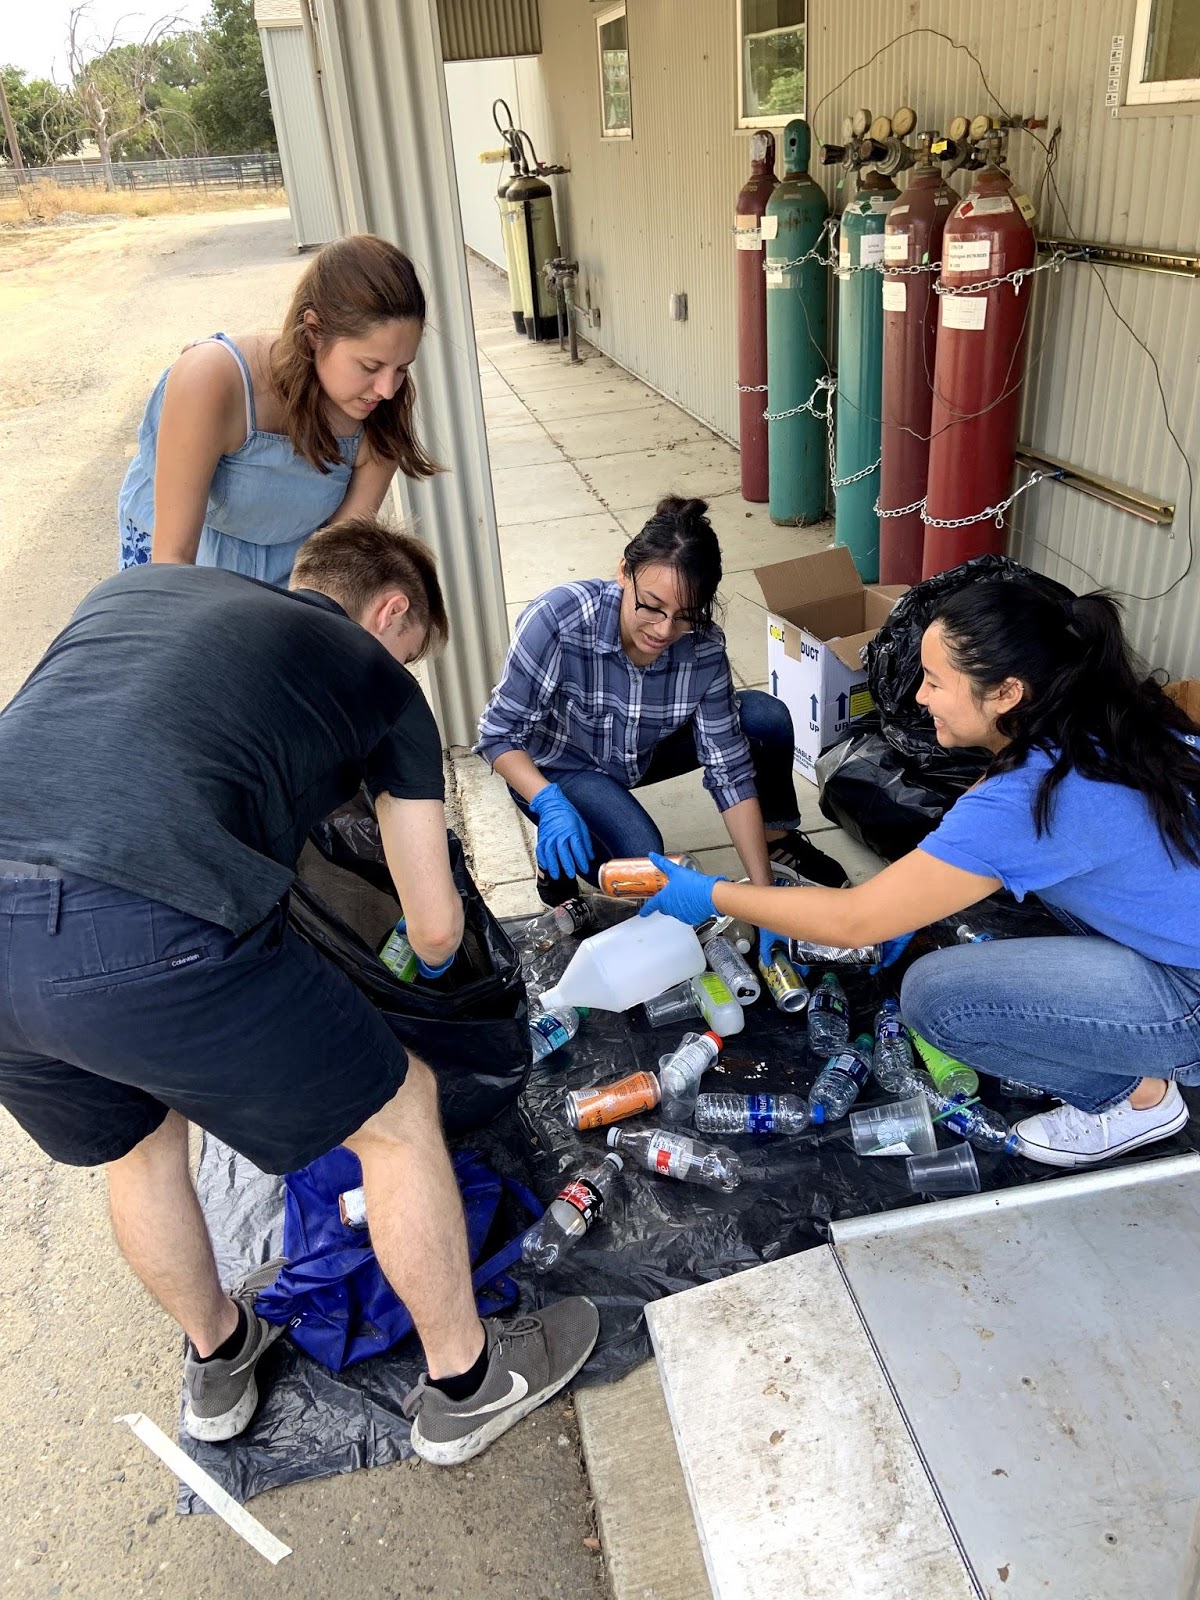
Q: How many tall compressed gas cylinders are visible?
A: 5